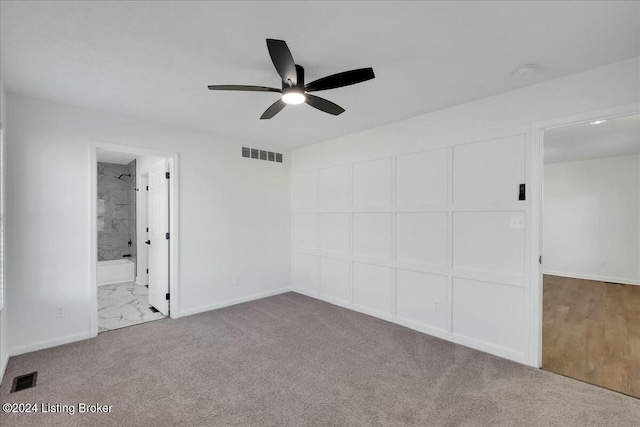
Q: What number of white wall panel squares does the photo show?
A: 15